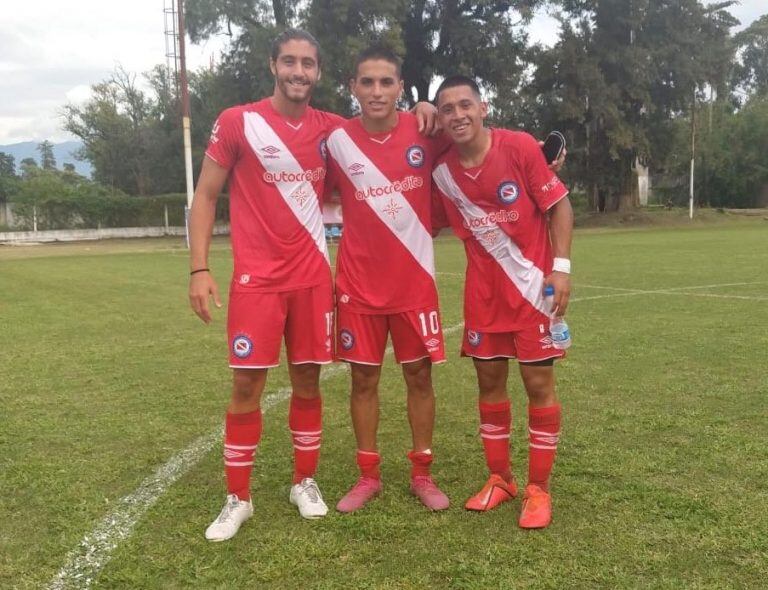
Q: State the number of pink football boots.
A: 2